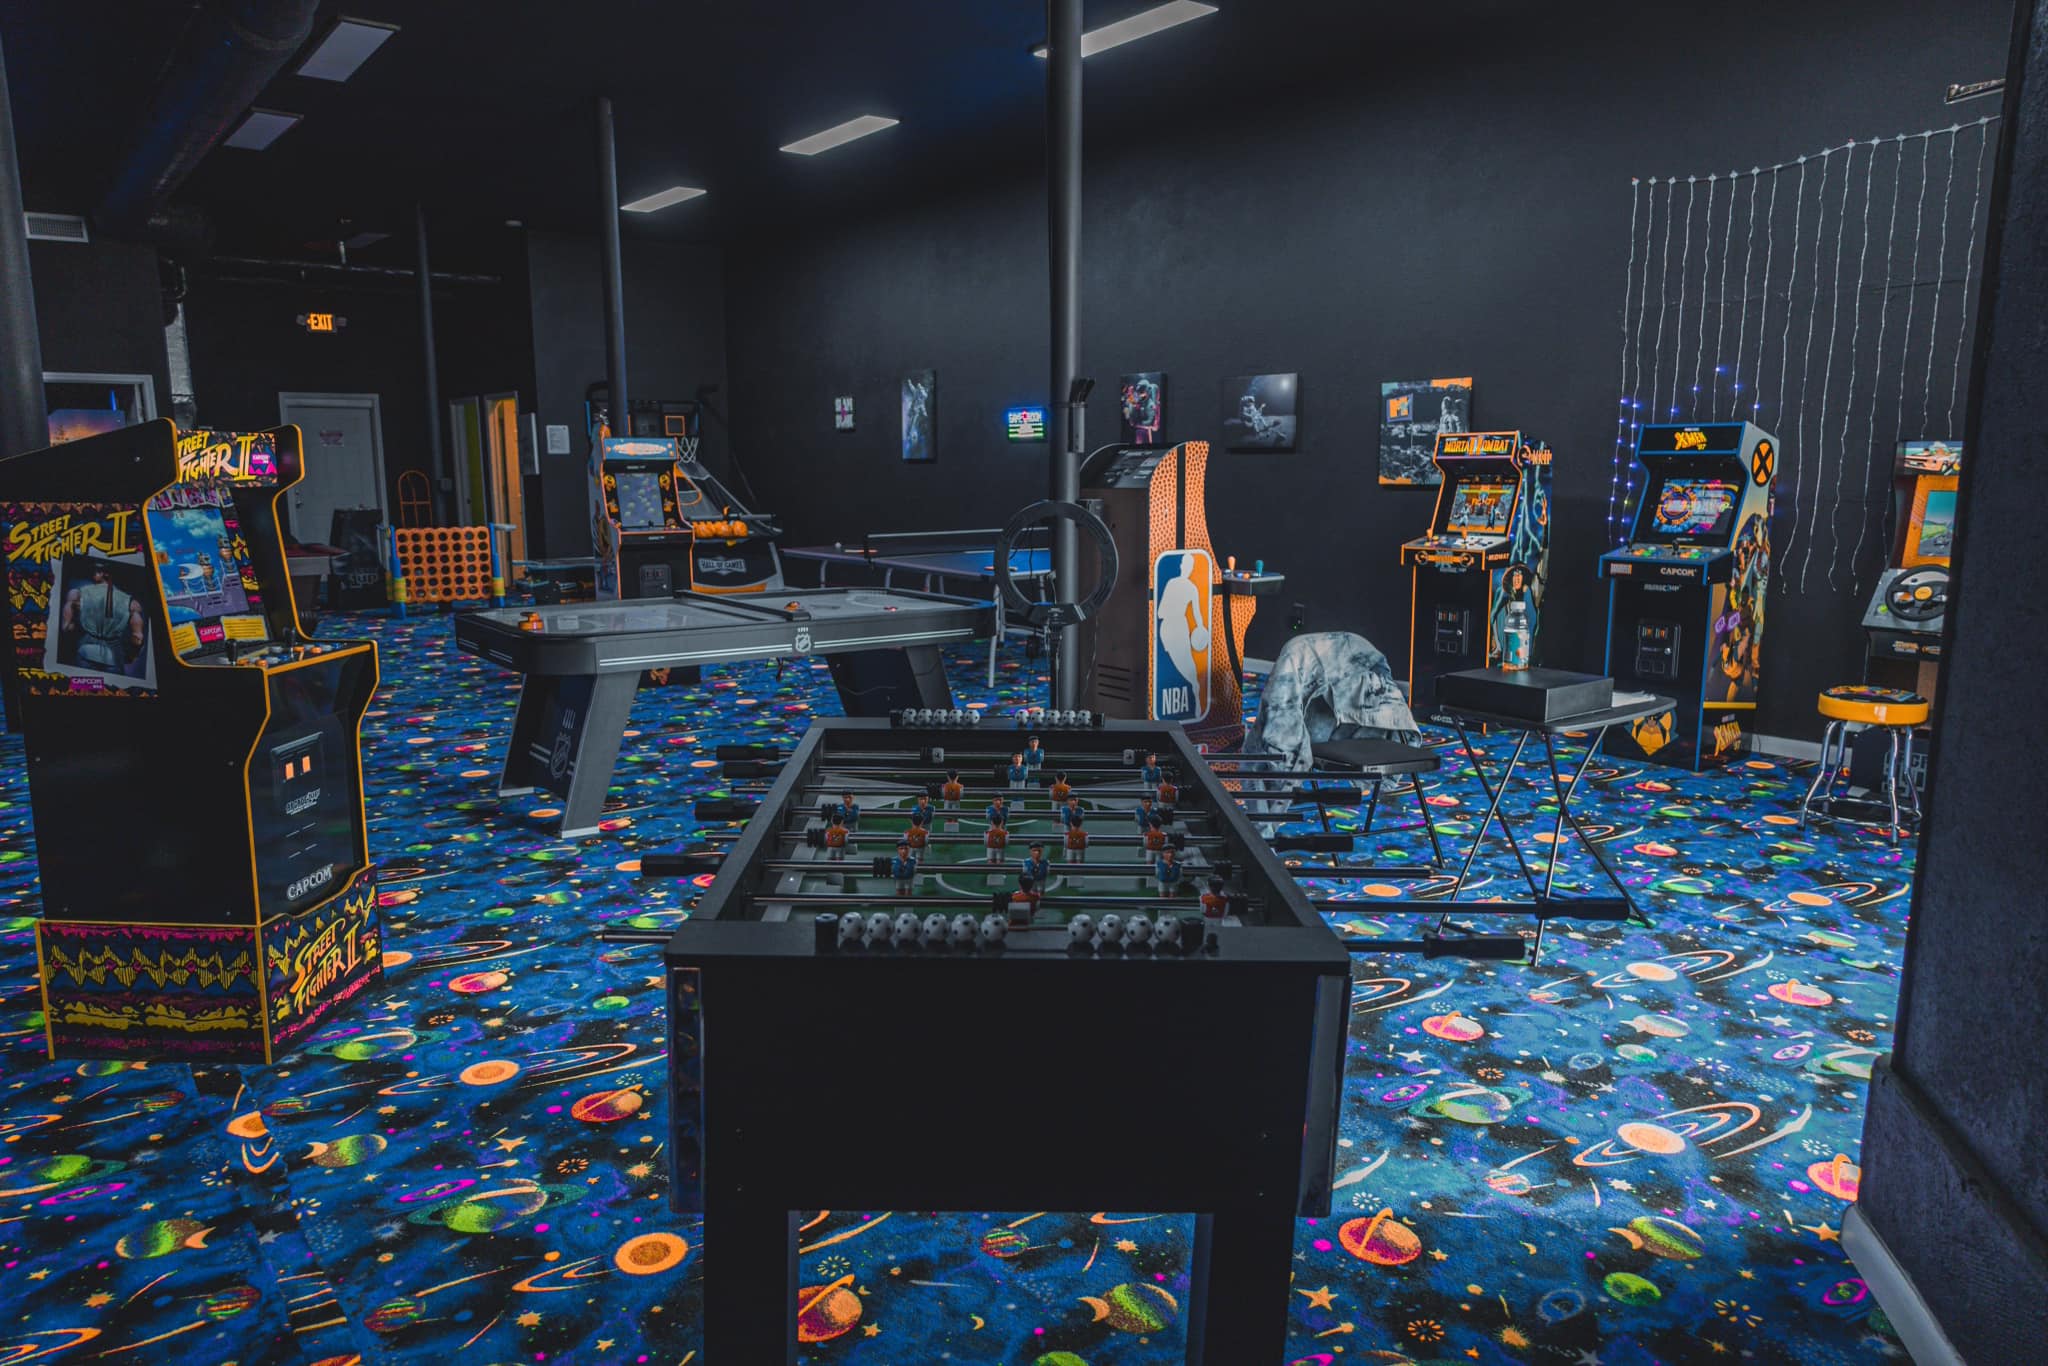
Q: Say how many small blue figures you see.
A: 11